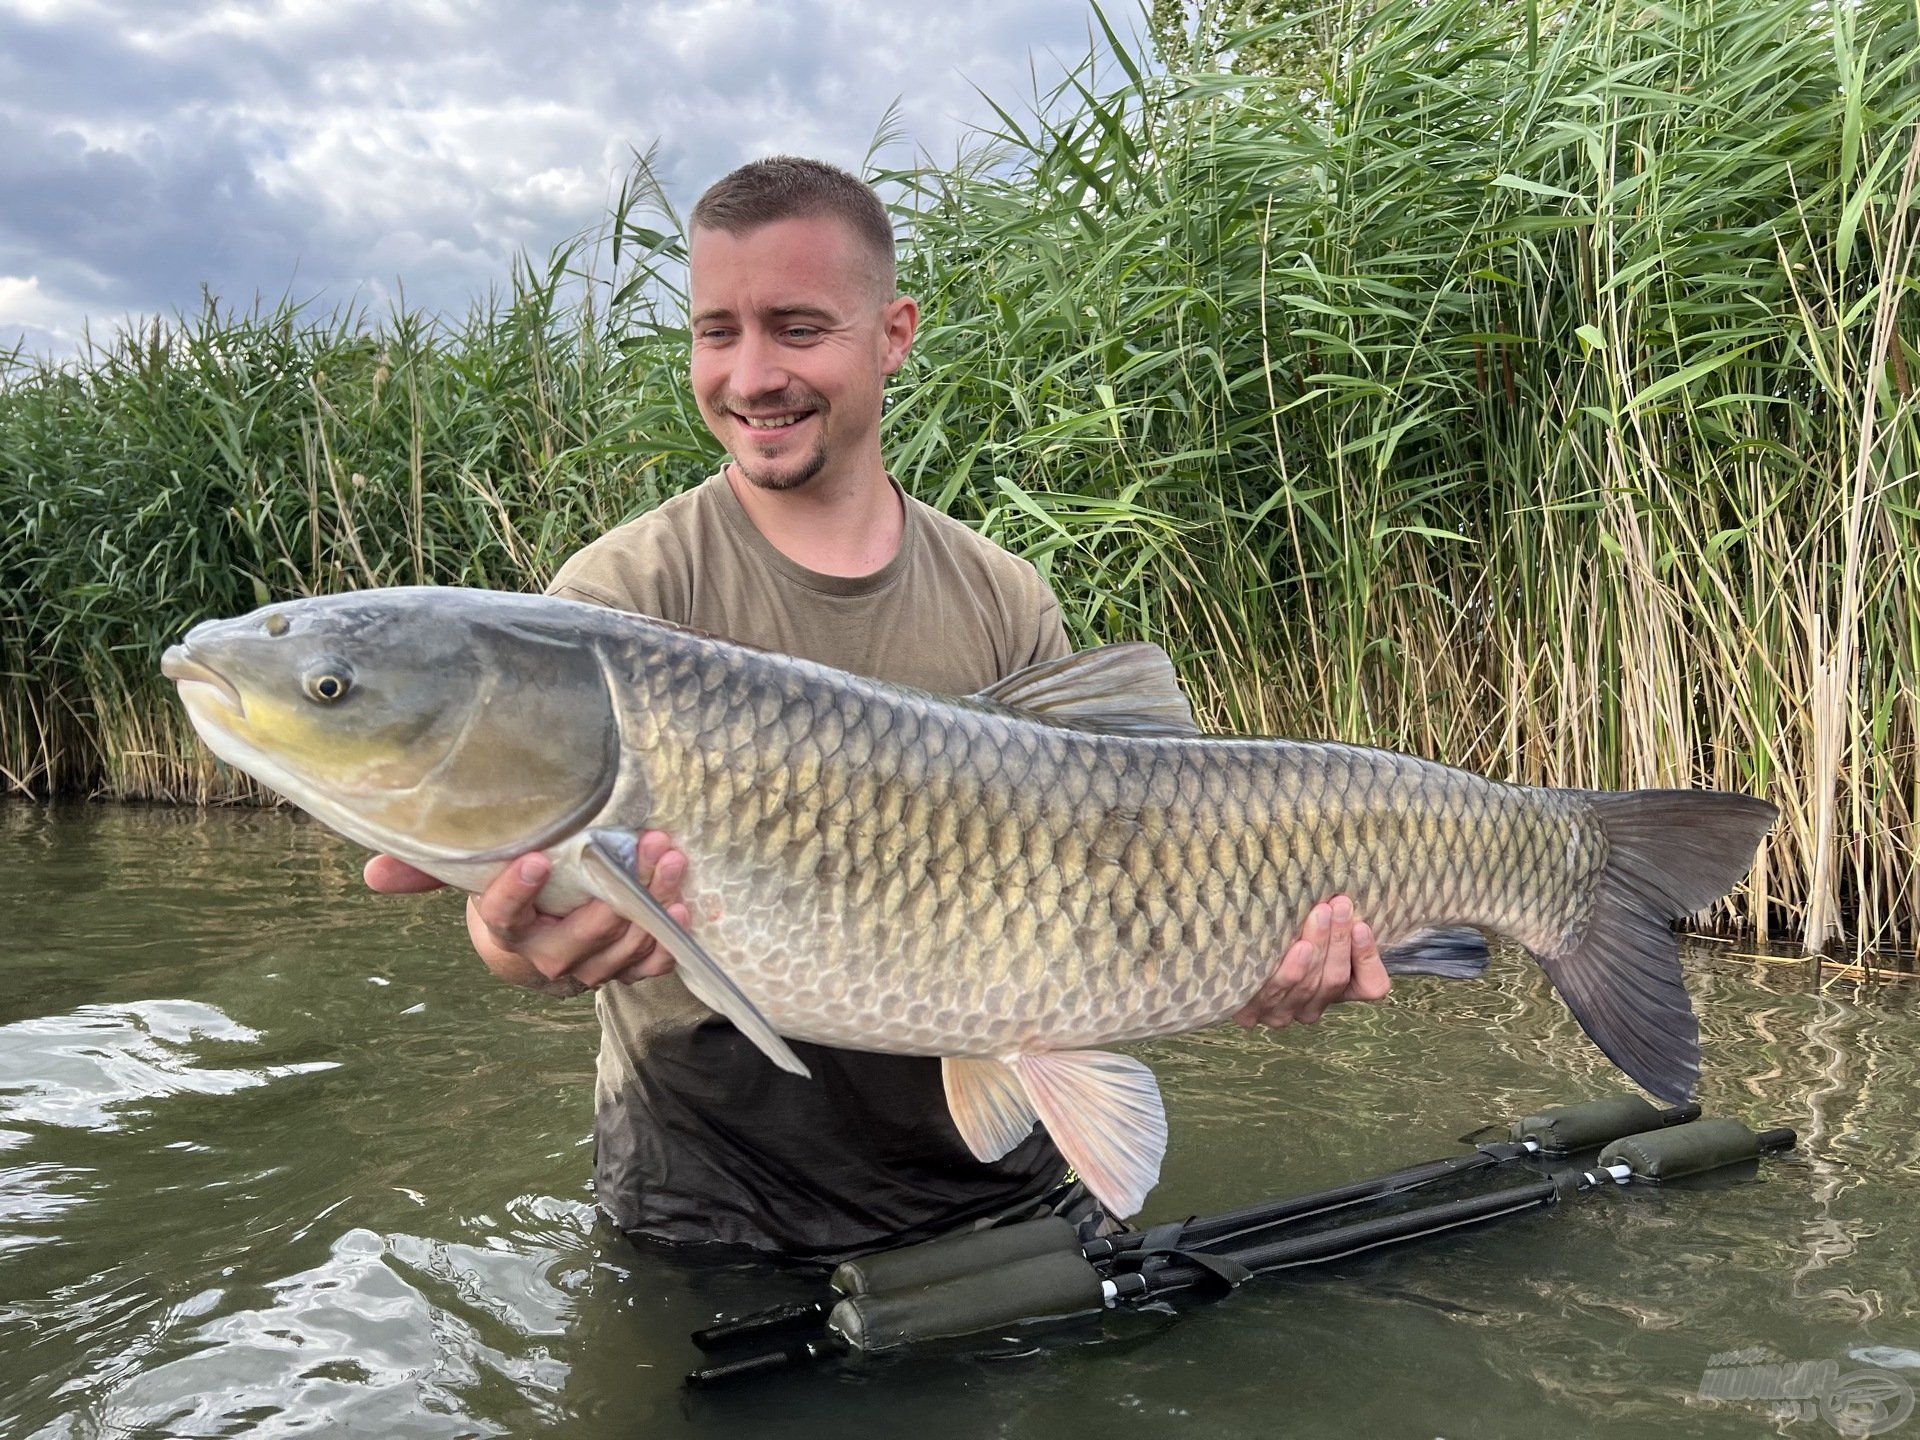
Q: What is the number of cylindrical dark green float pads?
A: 4